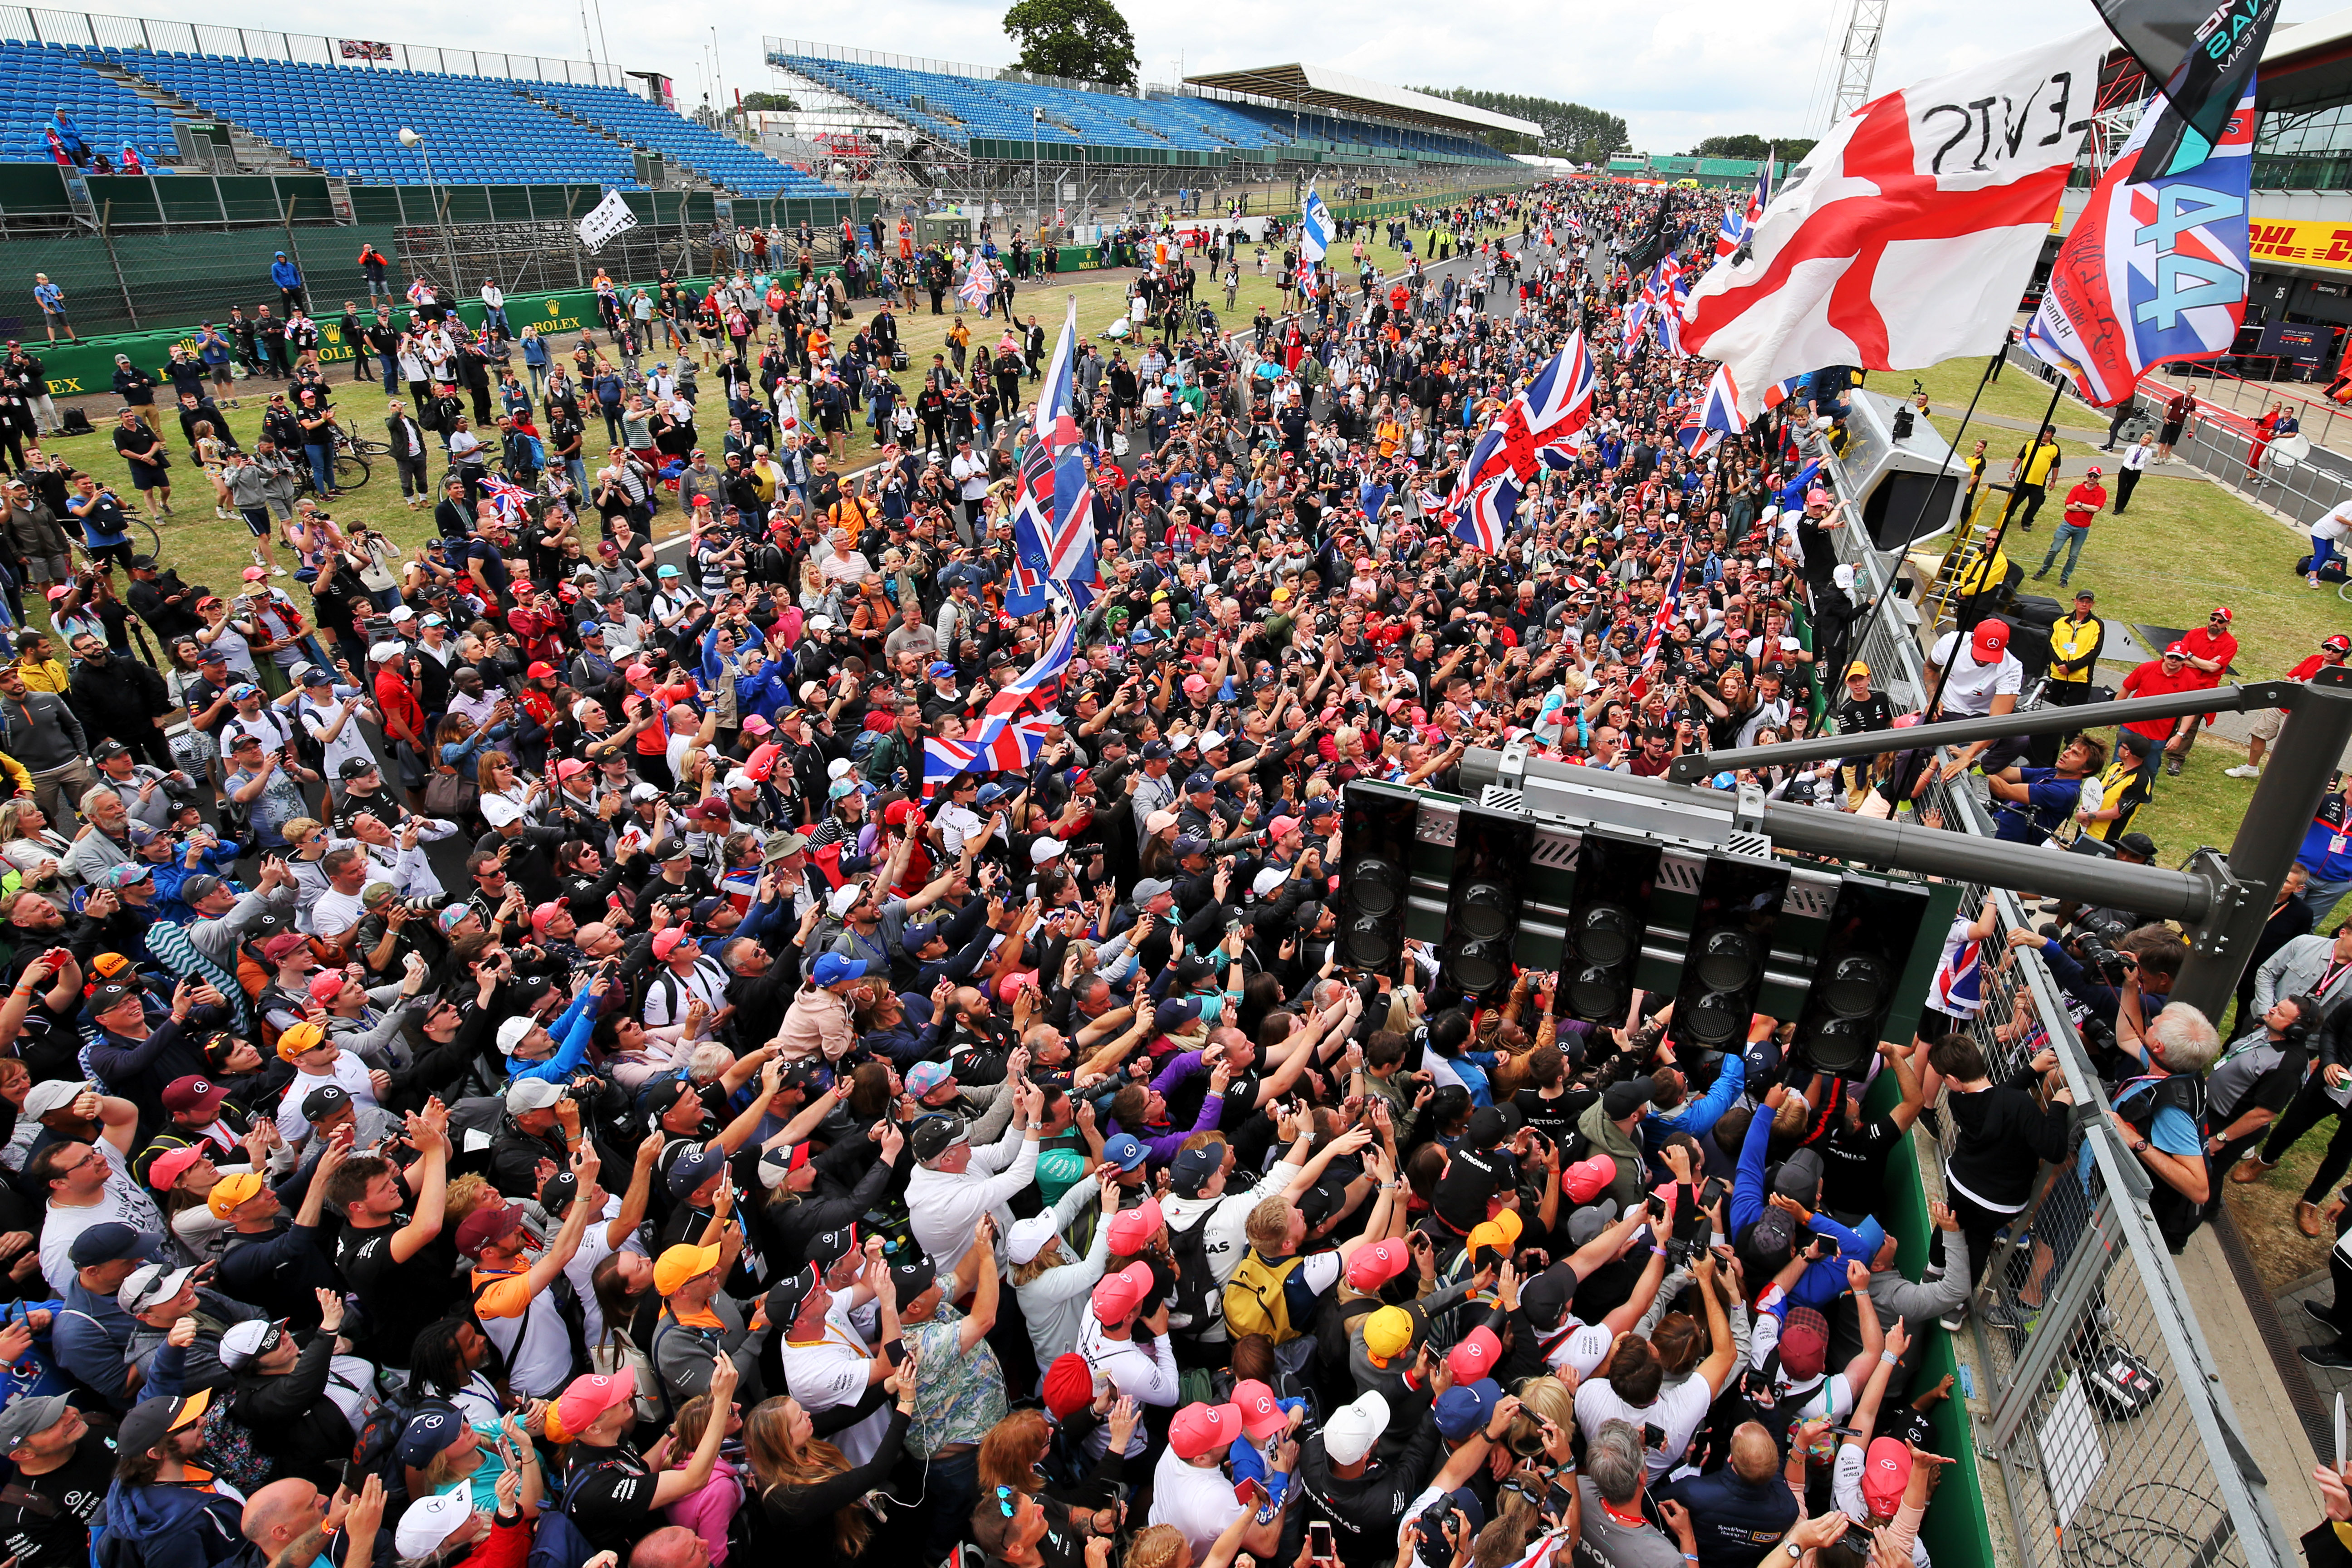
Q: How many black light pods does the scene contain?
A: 5